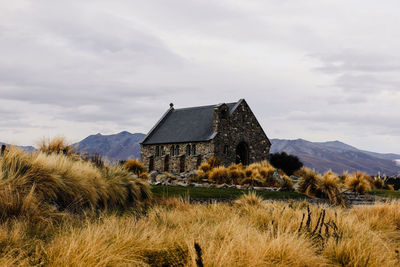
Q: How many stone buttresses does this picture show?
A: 4